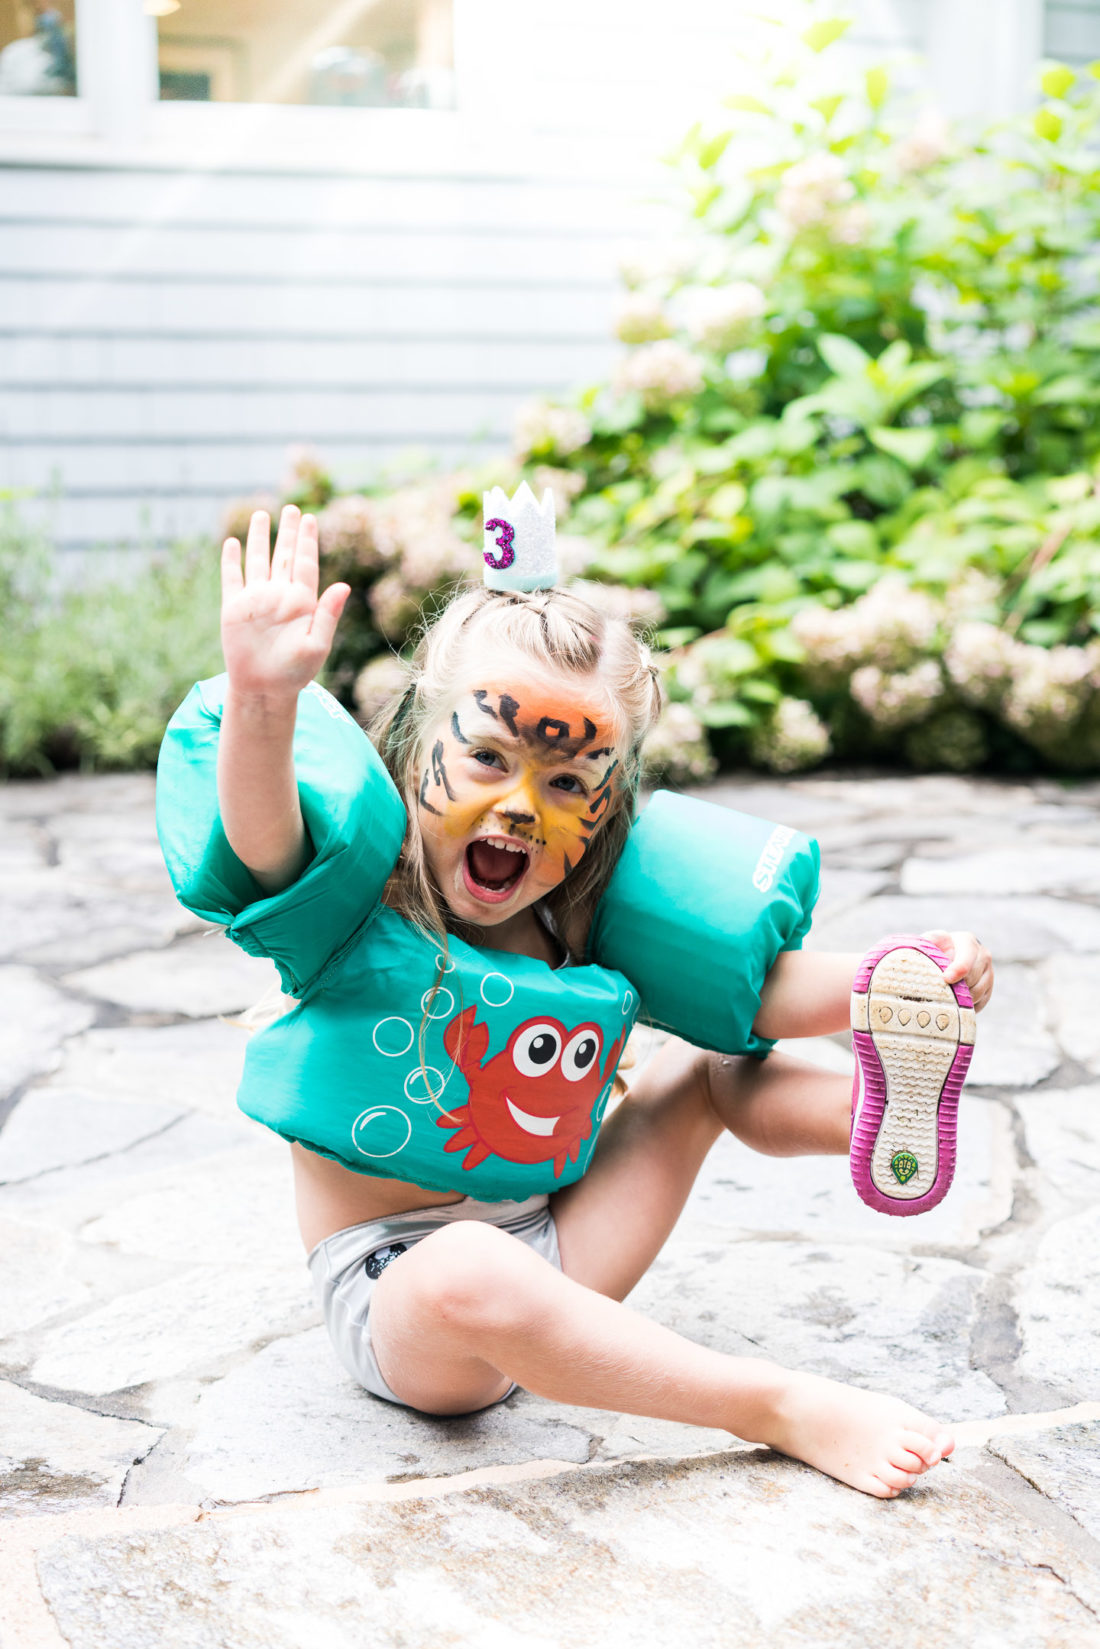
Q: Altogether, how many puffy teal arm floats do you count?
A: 2